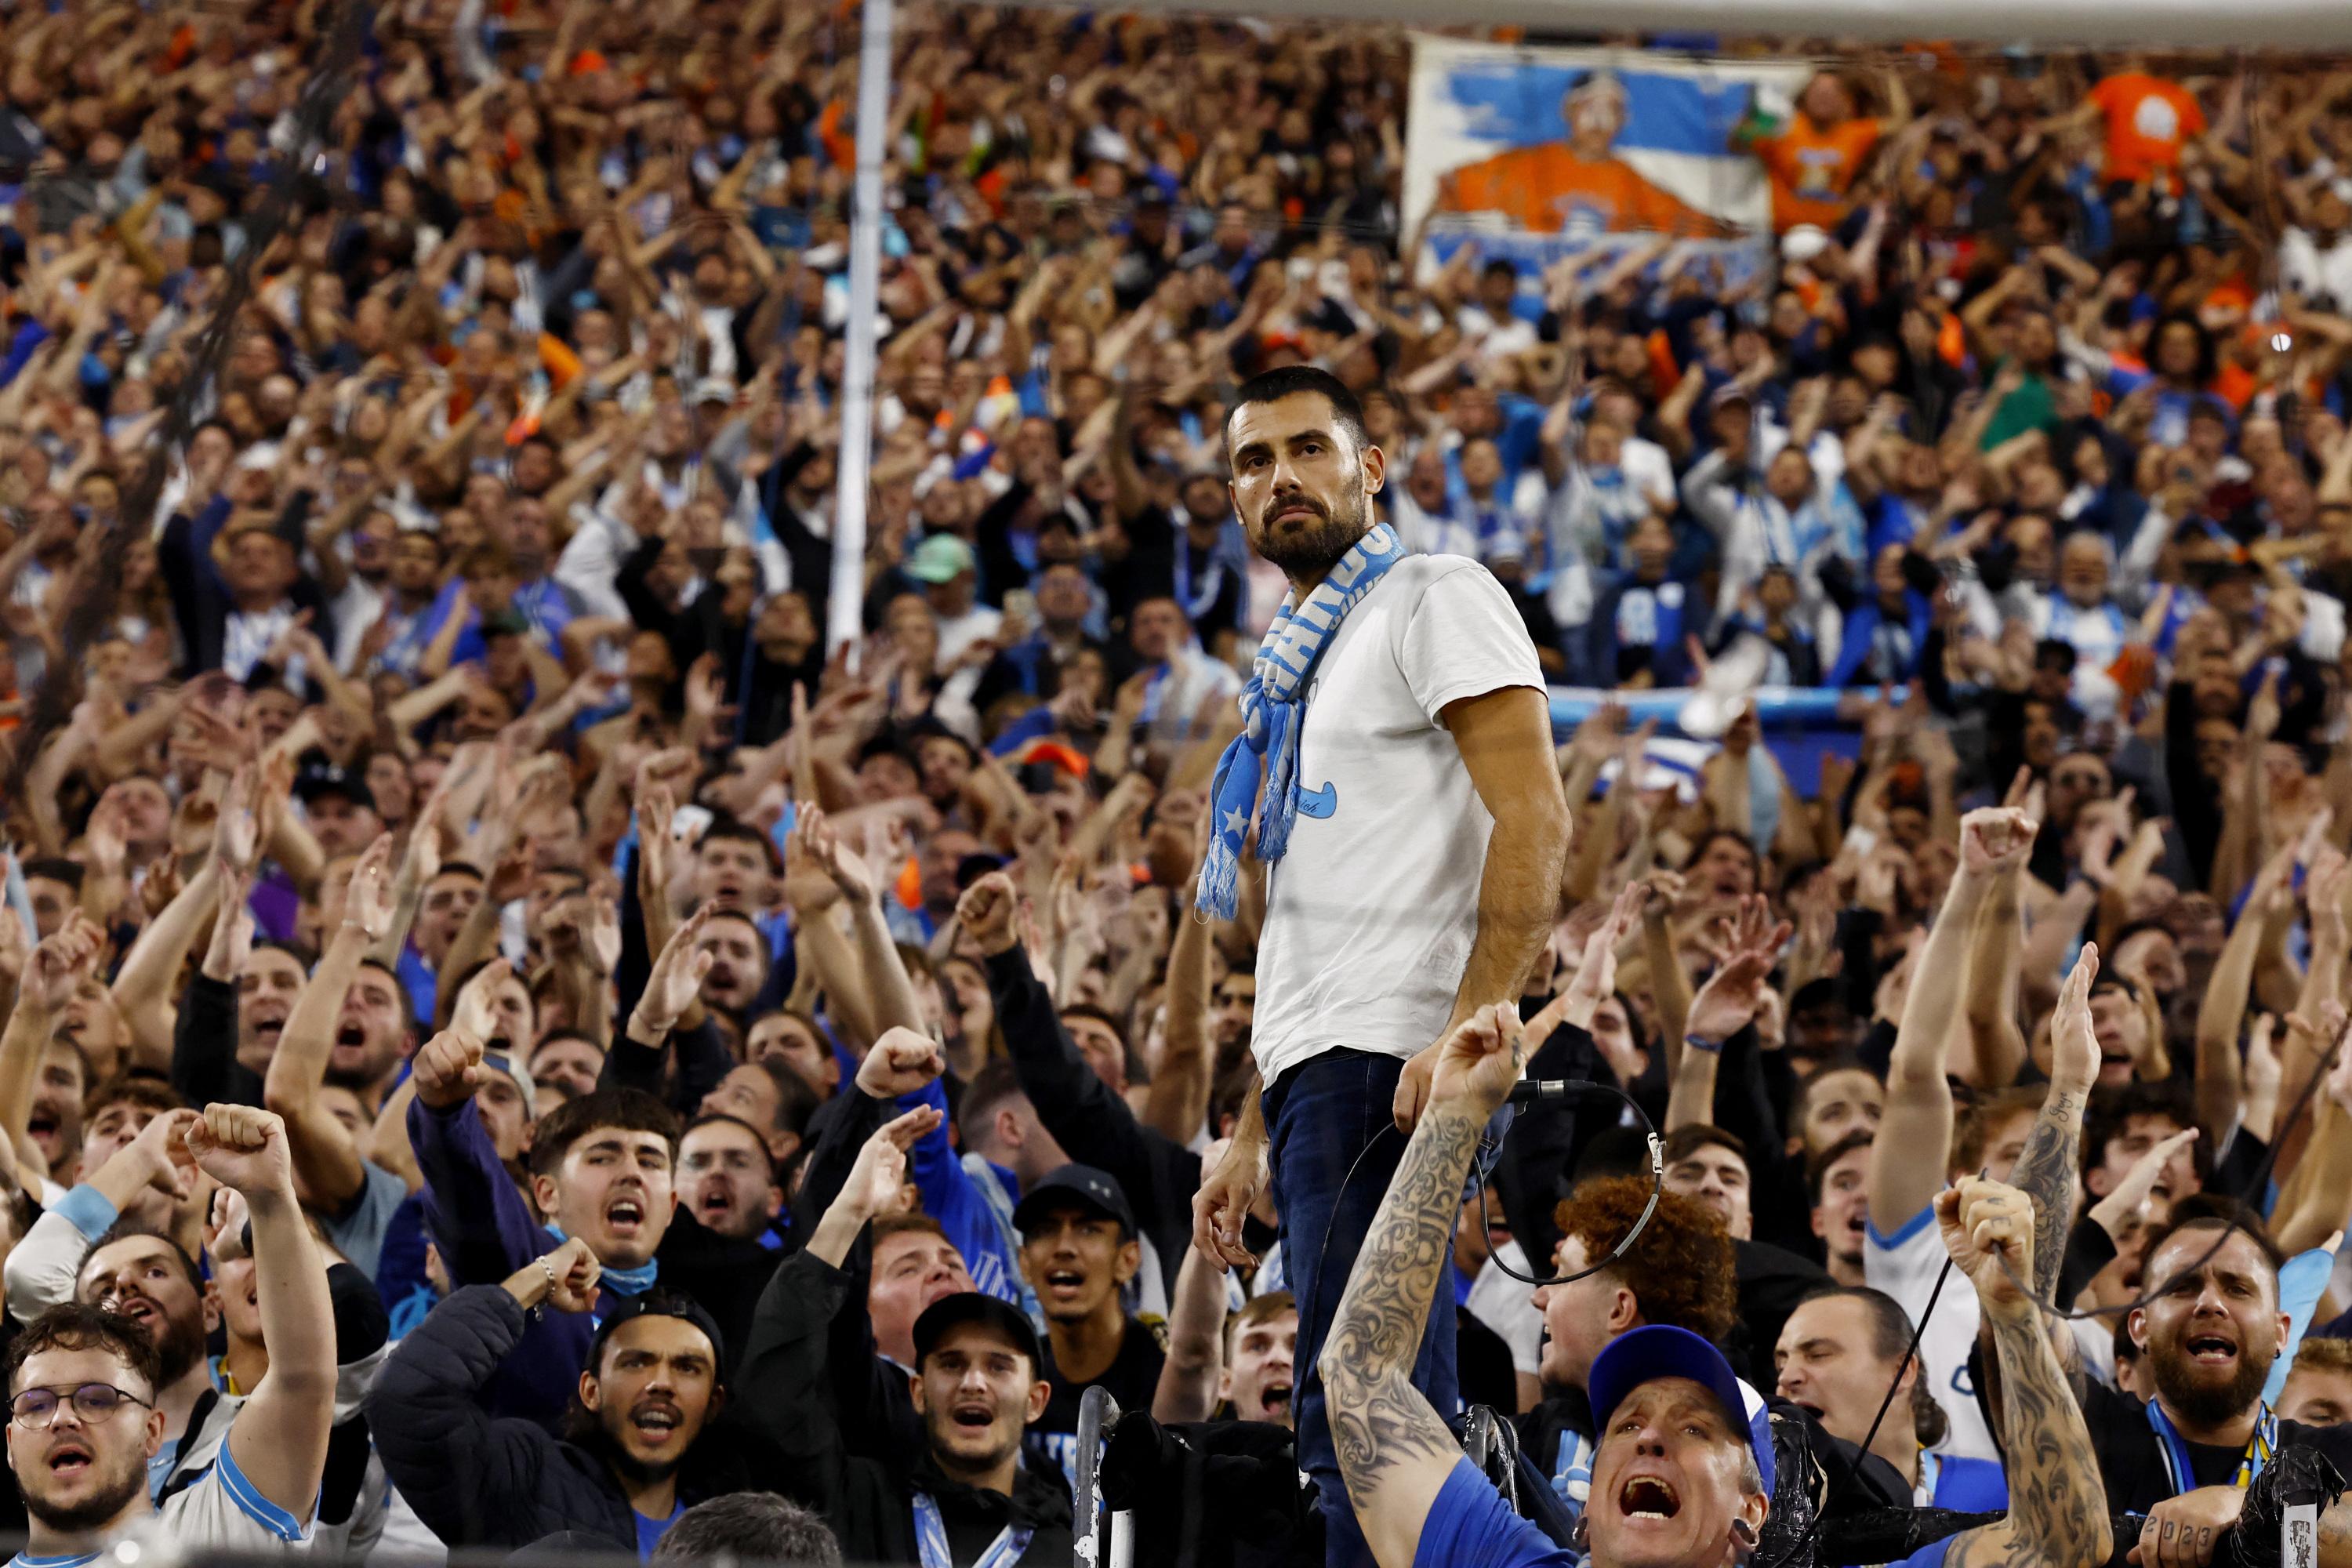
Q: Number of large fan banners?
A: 1